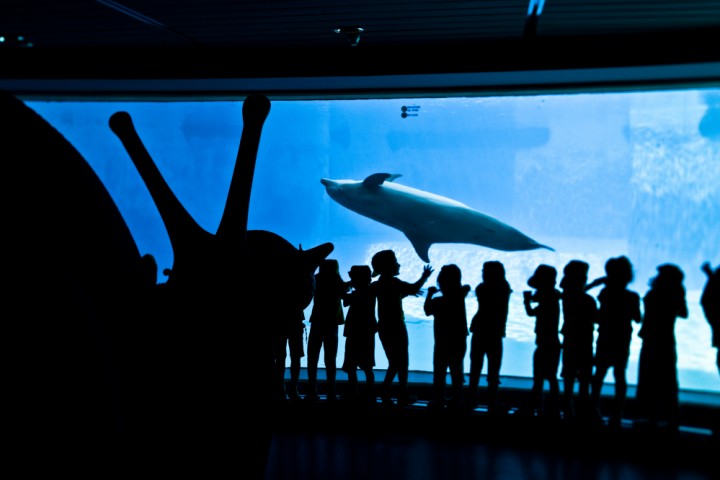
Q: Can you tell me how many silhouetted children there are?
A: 11